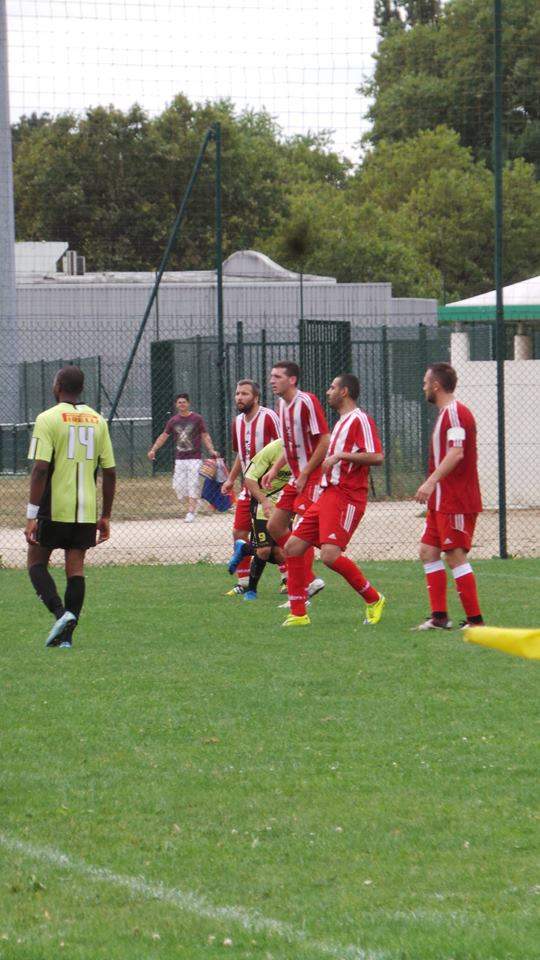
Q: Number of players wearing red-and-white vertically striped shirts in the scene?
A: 4